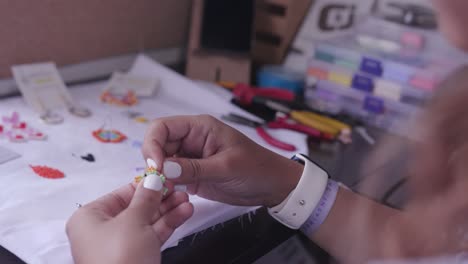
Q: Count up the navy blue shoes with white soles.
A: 0